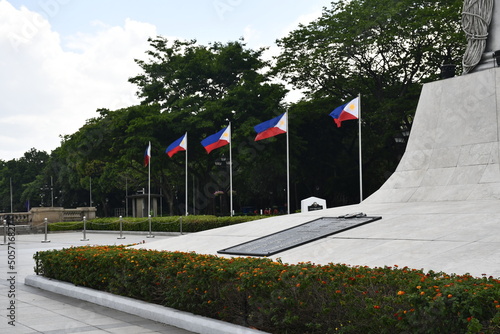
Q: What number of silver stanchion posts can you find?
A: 6